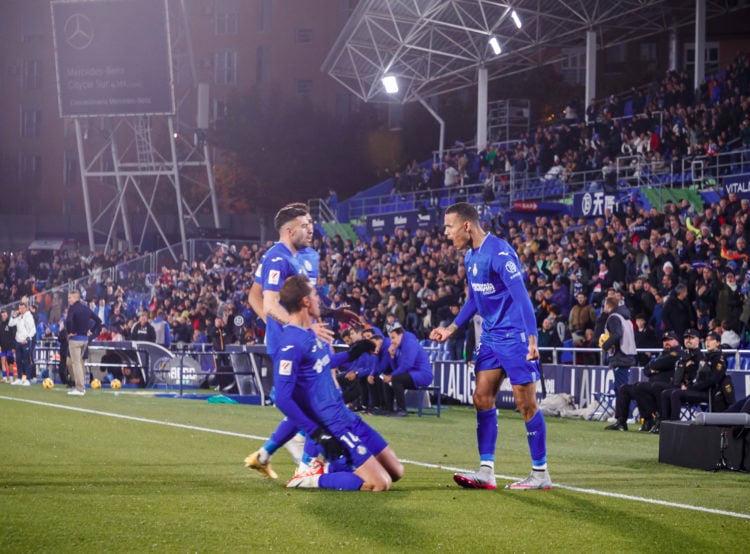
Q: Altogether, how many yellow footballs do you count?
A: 4